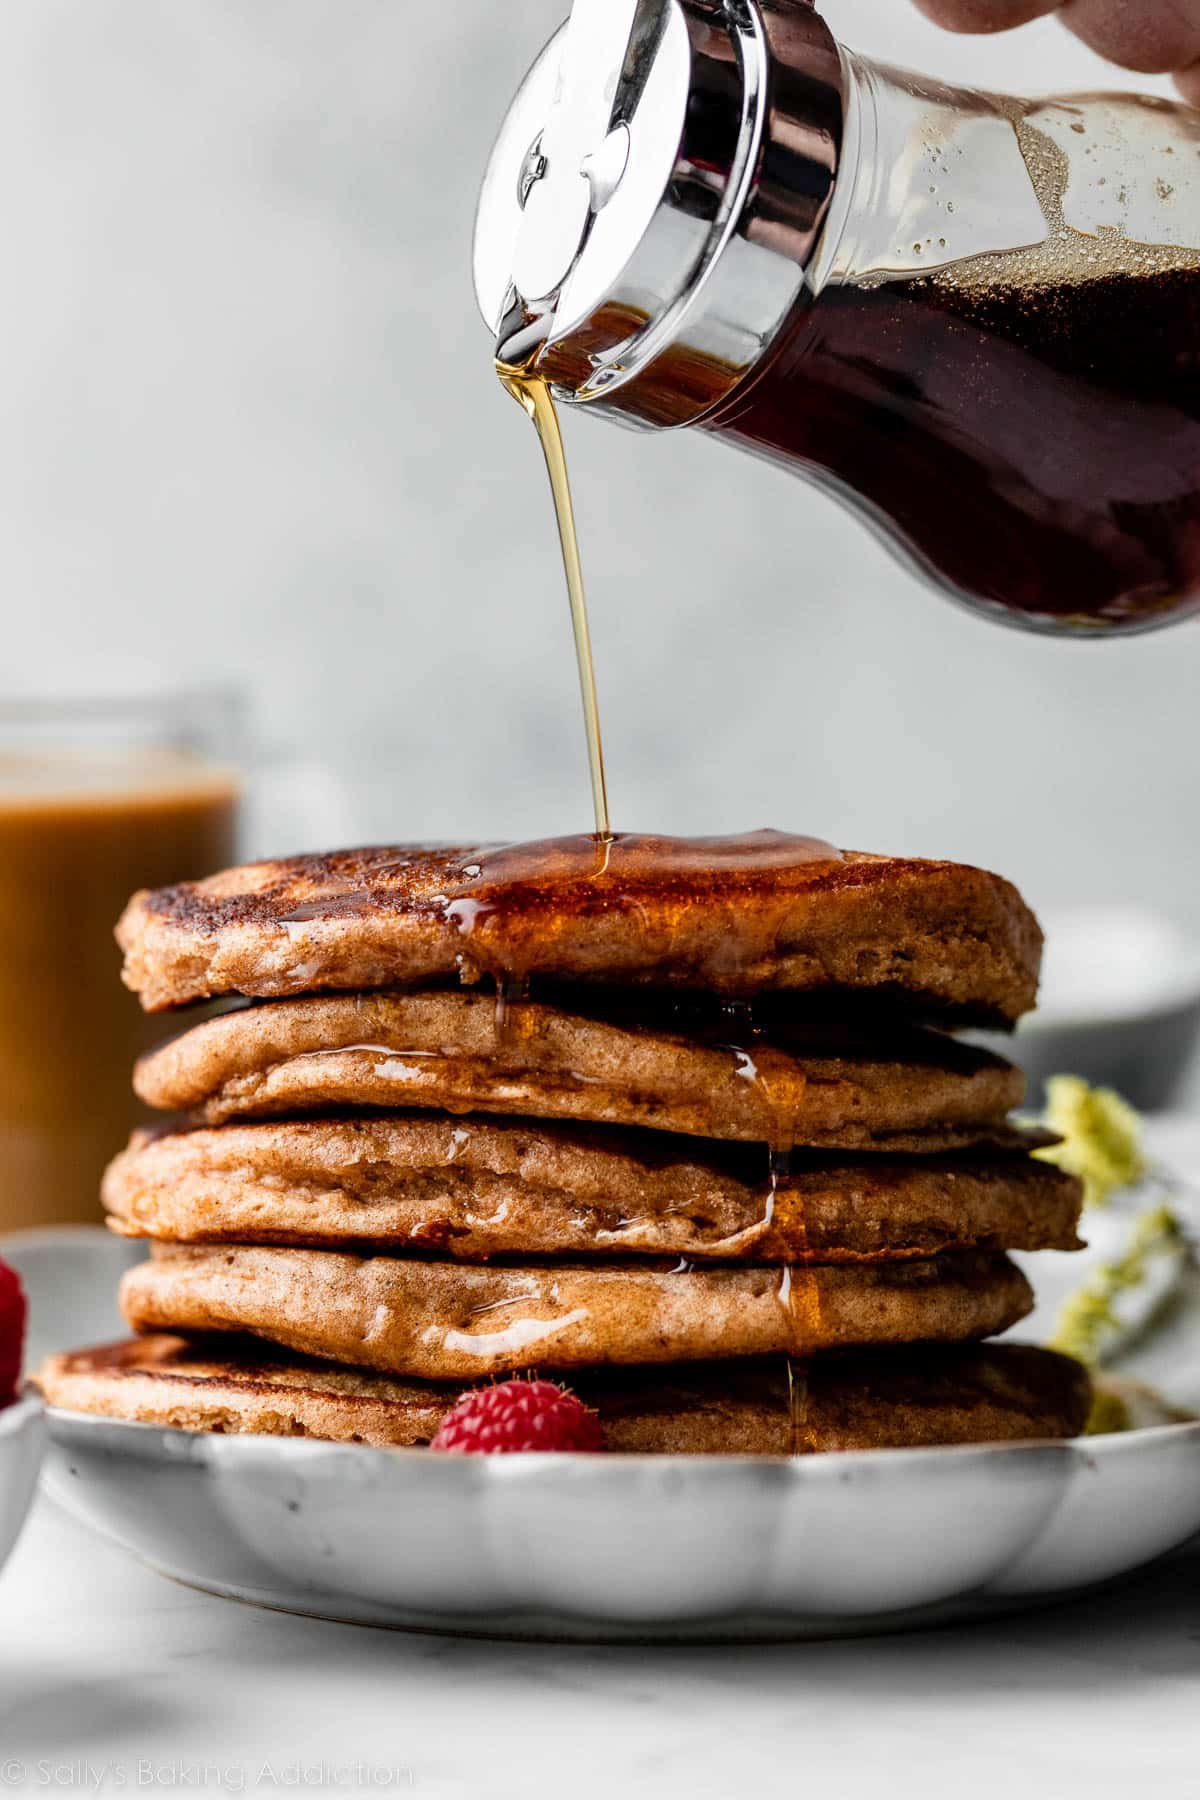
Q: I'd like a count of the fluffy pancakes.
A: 5